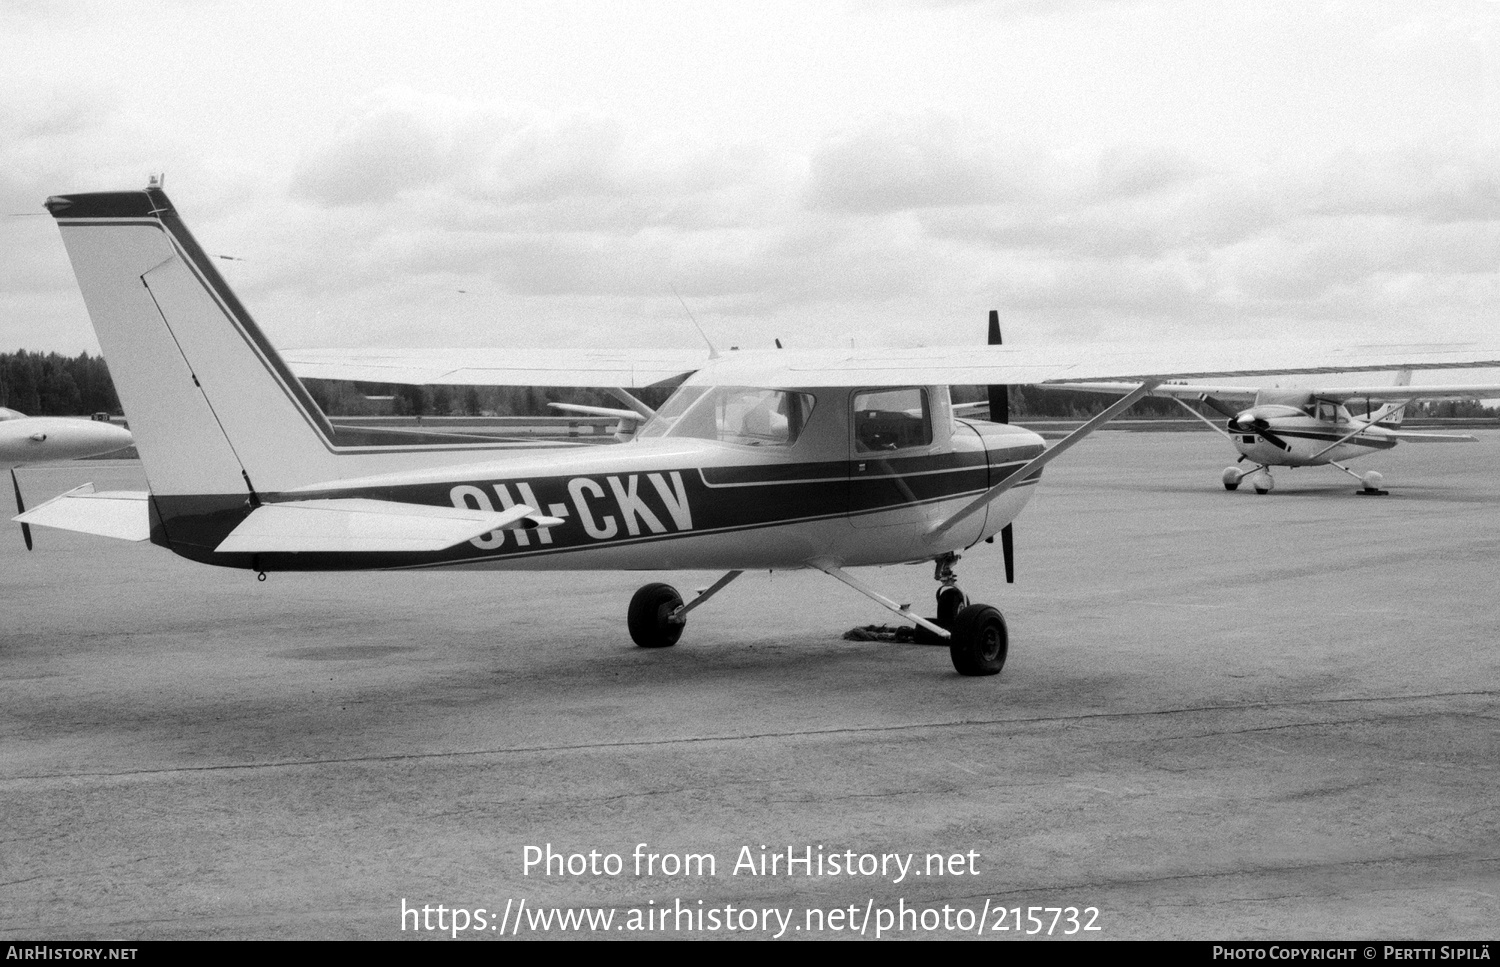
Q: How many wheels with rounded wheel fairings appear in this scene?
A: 3